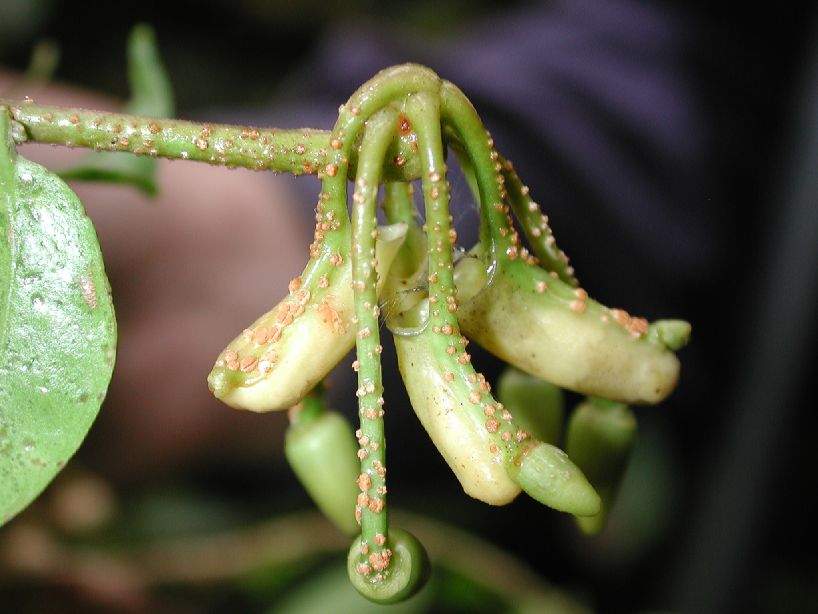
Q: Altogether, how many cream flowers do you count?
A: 3